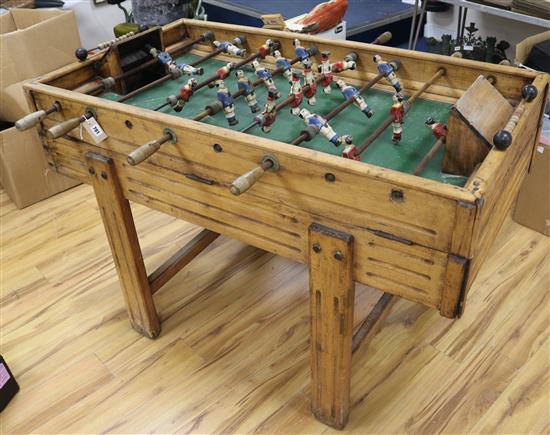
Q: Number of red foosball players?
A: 11